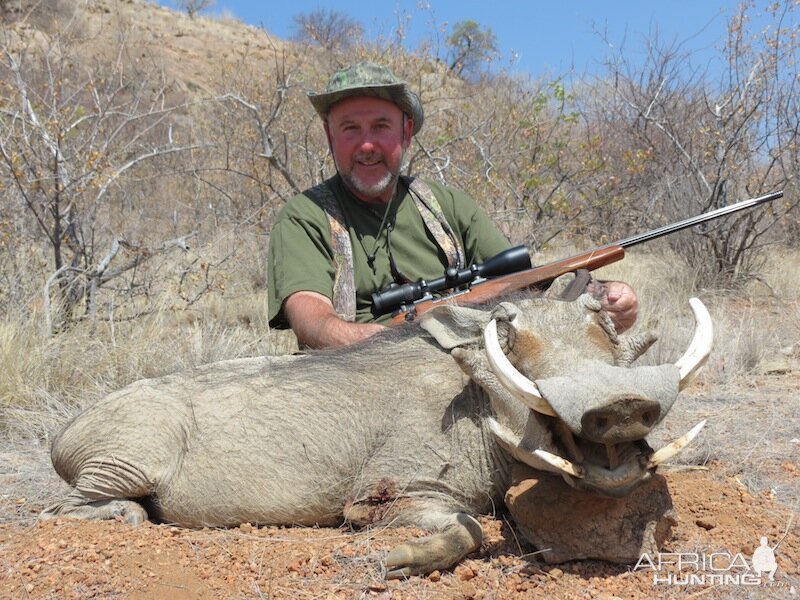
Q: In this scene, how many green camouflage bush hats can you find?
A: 1